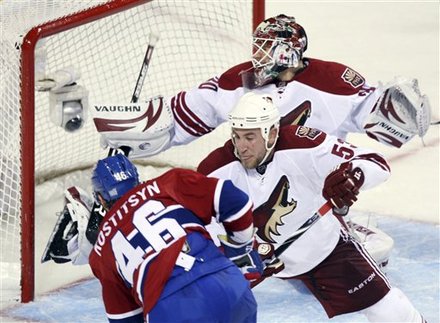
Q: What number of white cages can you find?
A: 1